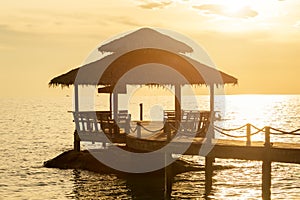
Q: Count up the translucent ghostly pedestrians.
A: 0